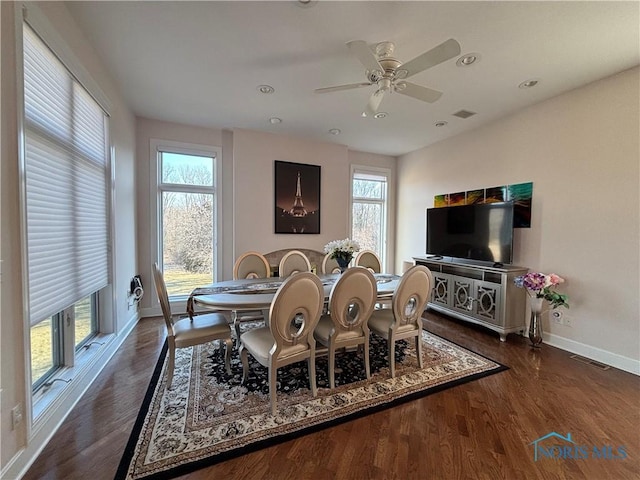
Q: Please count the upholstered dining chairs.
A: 8